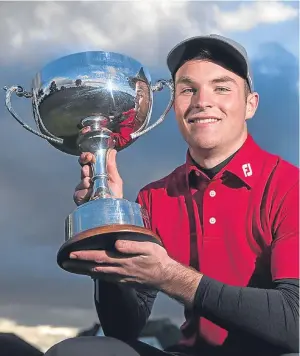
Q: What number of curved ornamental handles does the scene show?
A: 2